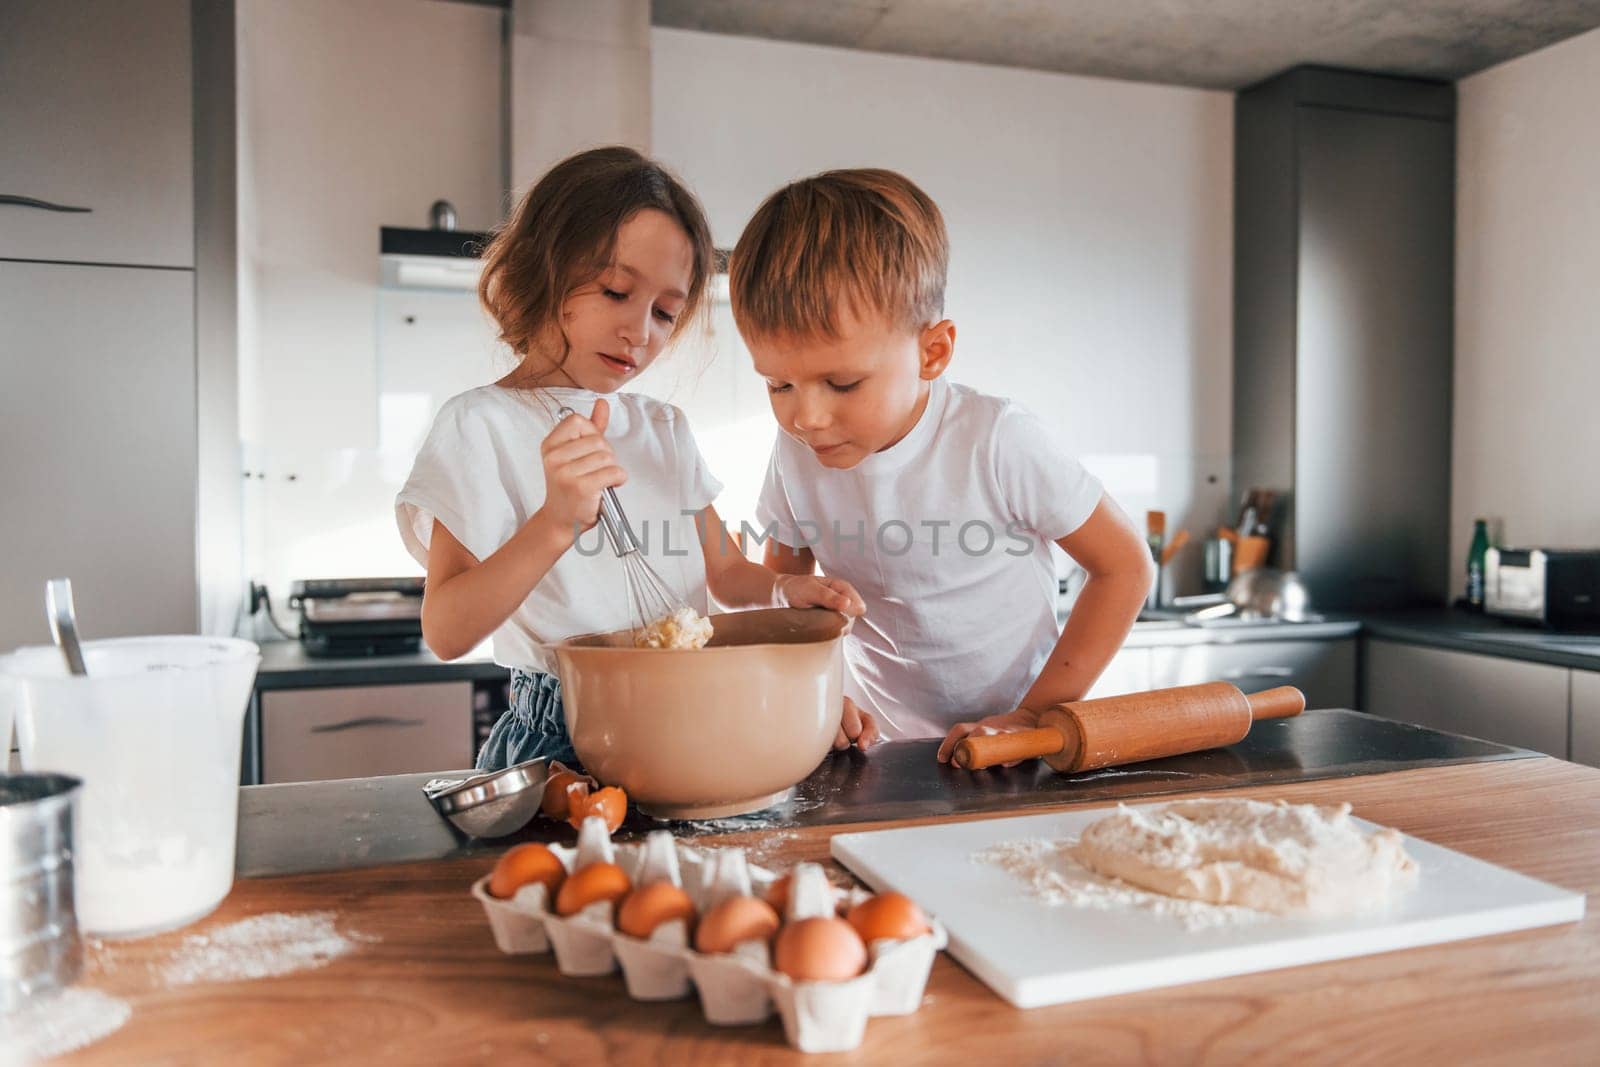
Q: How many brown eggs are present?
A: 7